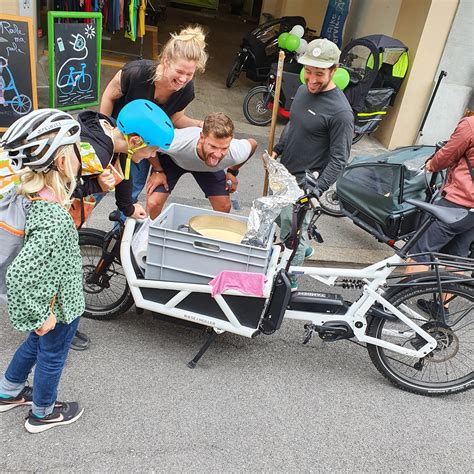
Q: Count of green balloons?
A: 4